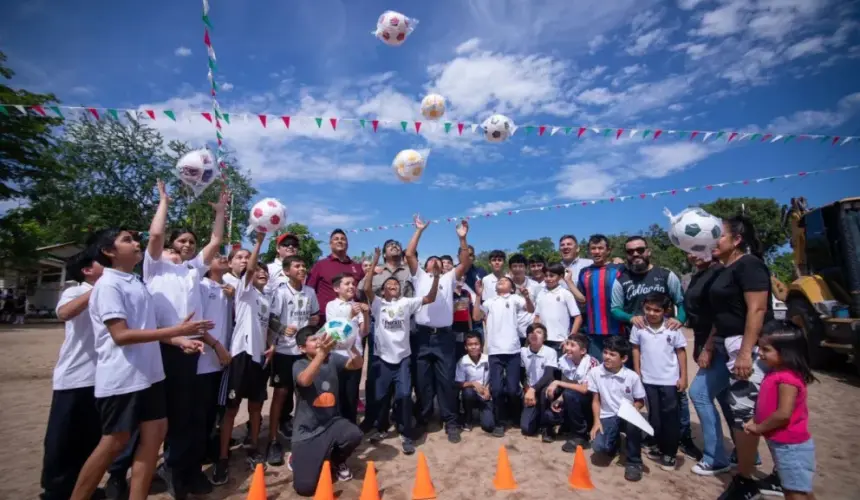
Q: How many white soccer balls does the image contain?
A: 8